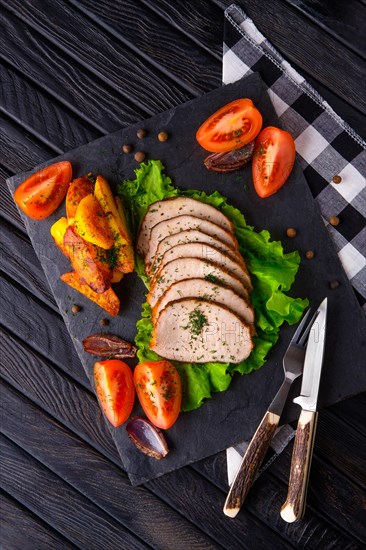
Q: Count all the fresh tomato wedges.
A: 5